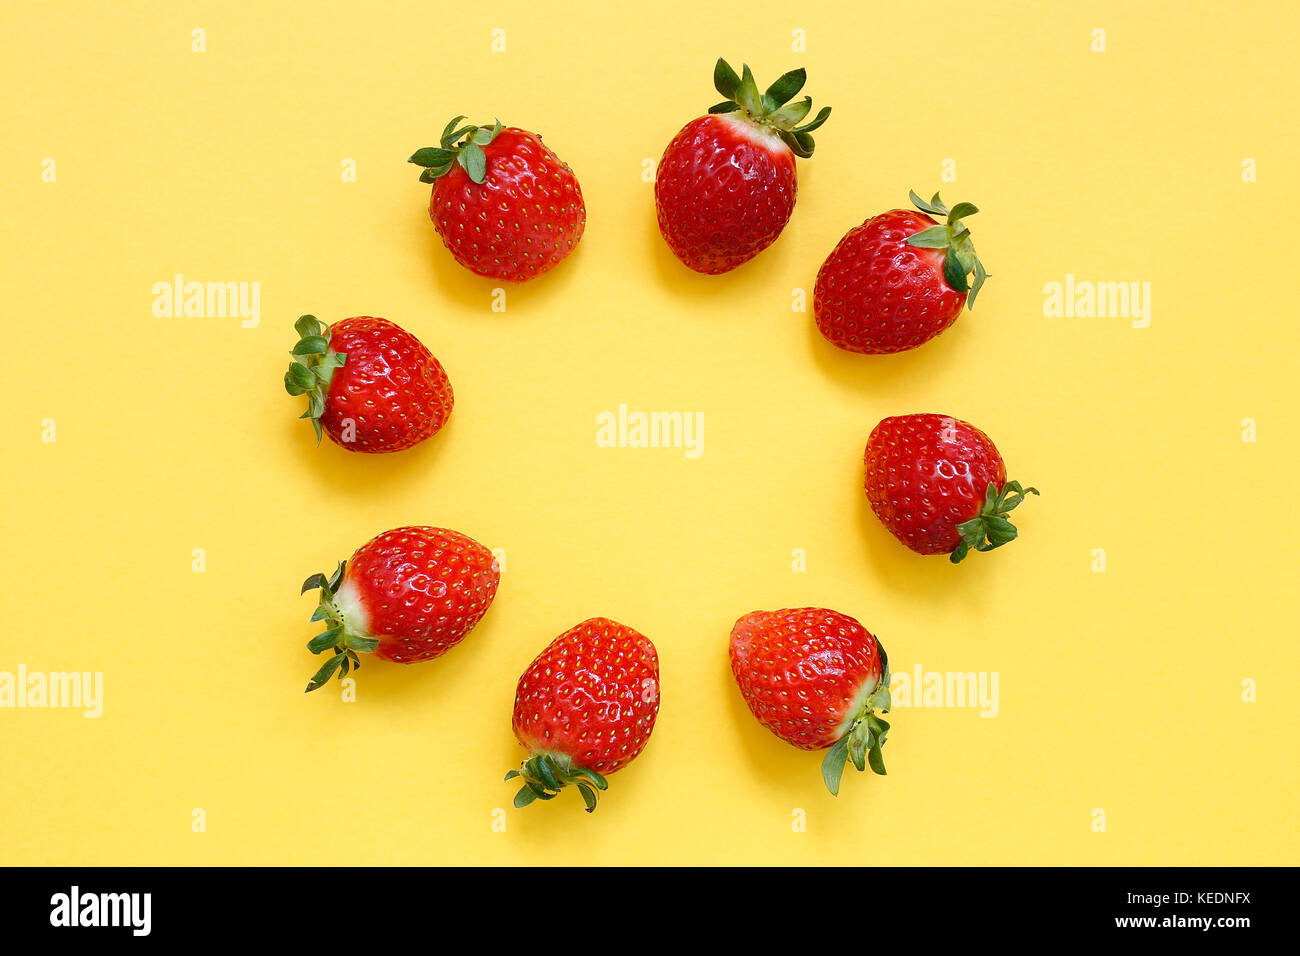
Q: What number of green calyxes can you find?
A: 8